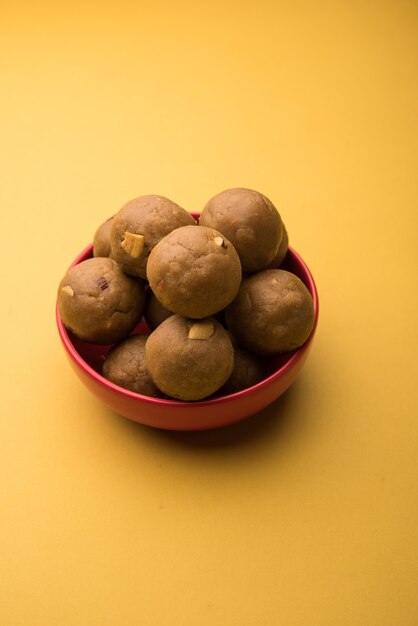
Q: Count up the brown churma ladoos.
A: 11